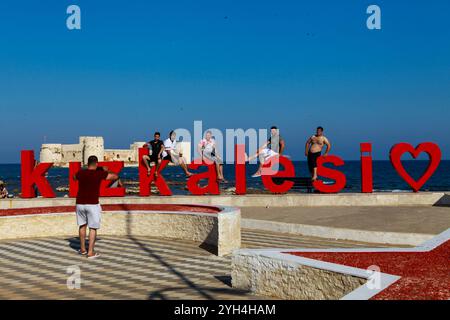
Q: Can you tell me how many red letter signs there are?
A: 9